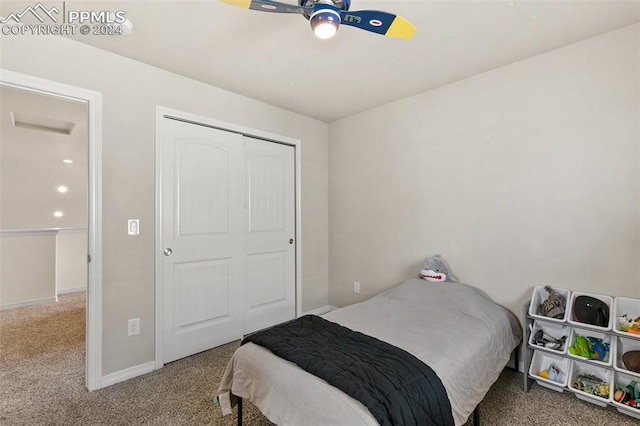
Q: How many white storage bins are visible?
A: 9